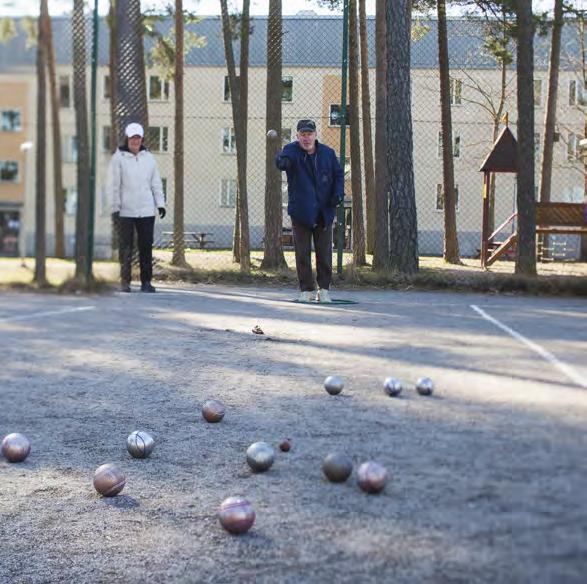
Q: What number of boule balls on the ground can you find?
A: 11